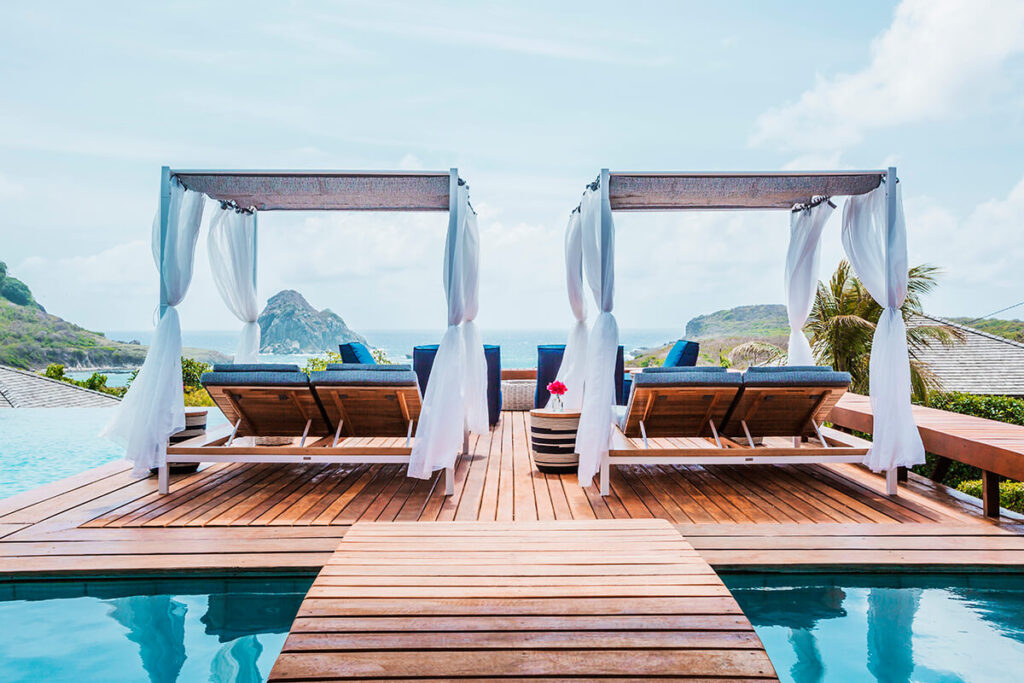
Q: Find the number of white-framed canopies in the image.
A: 2